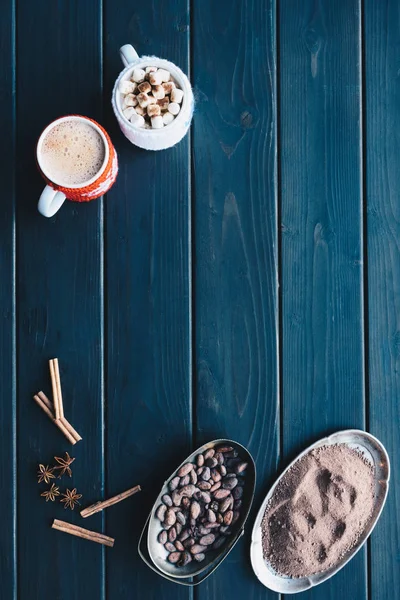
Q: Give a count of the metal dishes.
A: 2